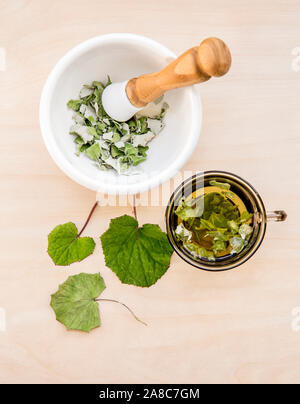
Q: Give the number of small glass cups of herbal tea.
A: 1